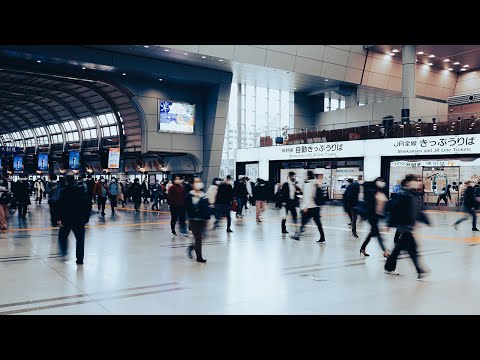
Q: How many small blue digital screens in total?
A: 3